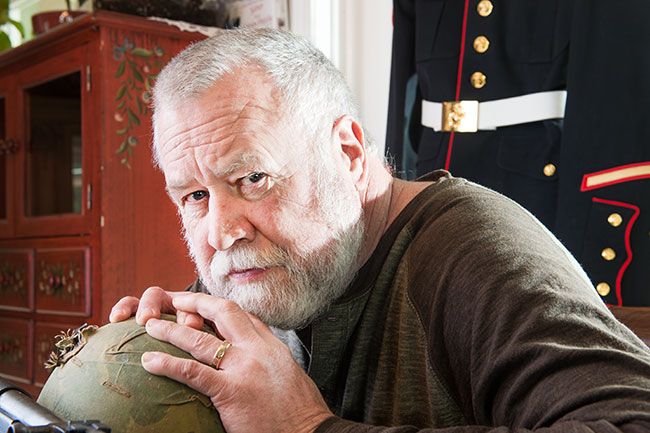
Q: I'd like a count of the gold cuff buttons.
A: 3